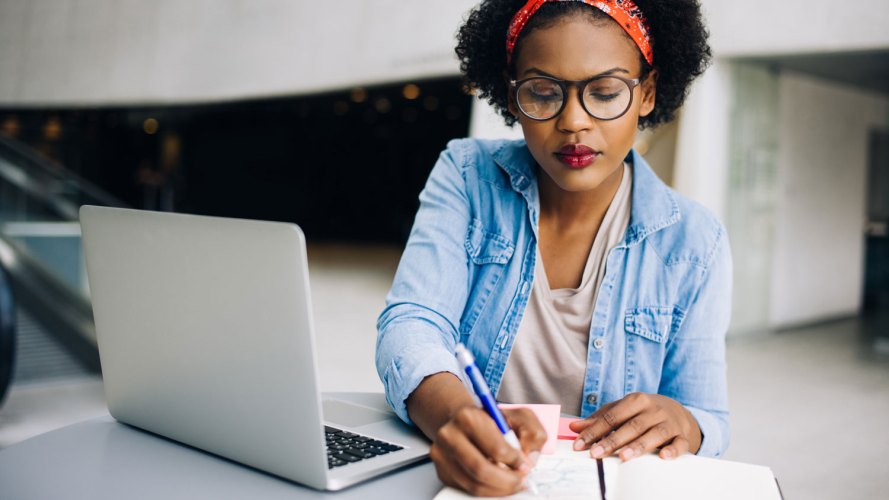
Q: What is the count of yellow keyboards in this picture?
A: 0